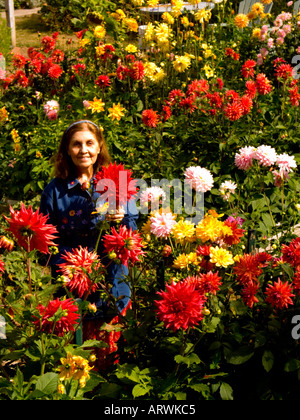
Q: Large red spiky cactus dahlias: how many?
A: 6